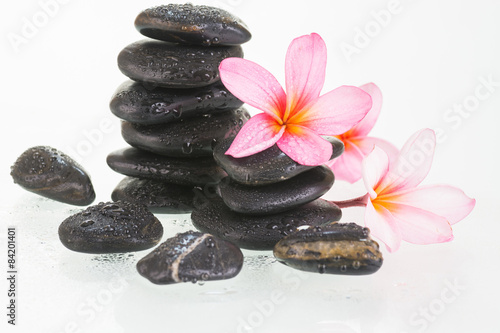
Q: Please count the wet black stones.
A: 13